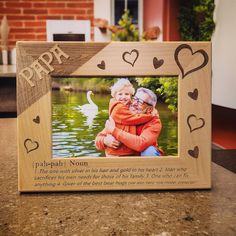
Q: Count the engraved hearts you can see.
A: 9